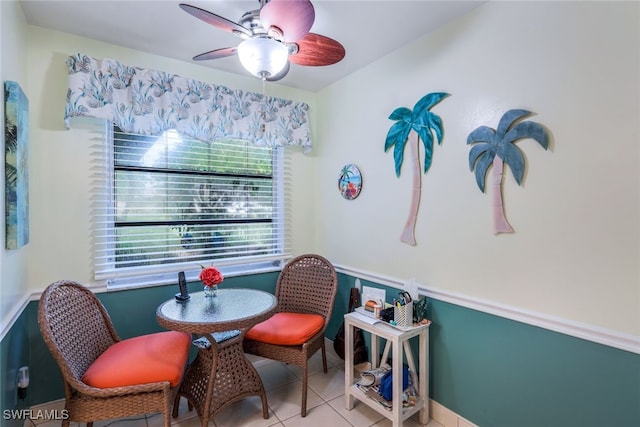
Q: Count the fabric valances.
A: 1